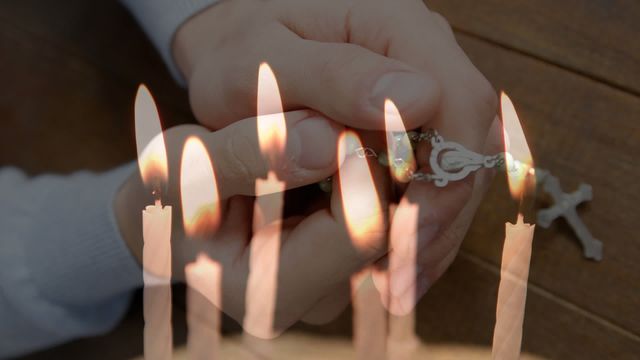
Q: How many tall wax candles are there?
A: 6